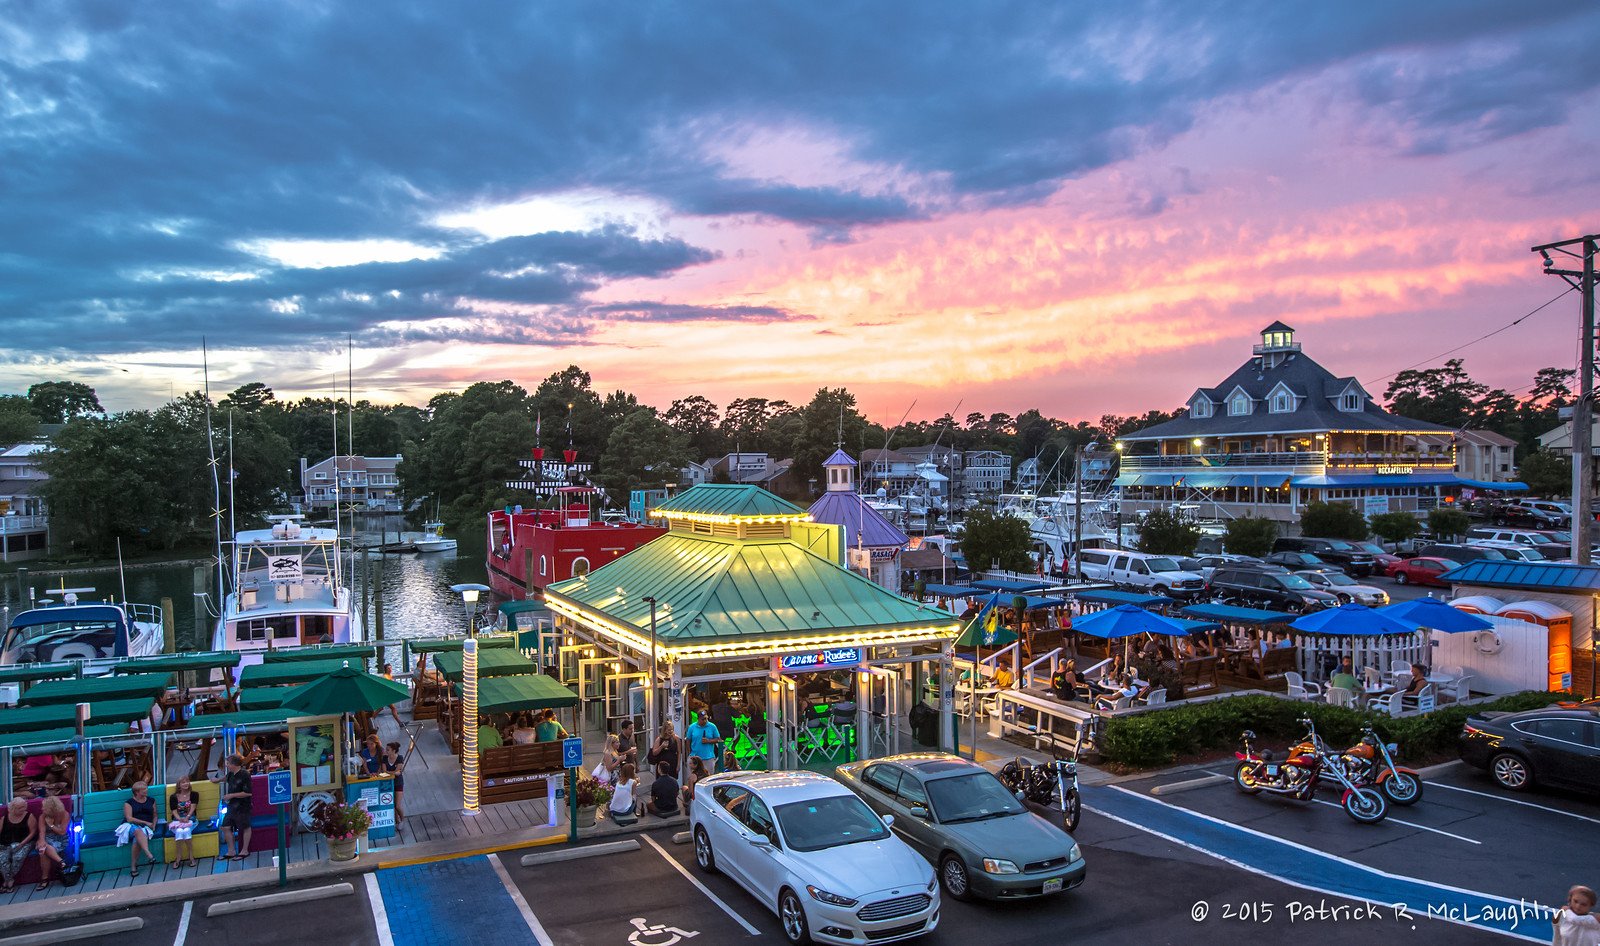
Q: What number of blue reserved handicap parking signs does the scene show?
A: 2